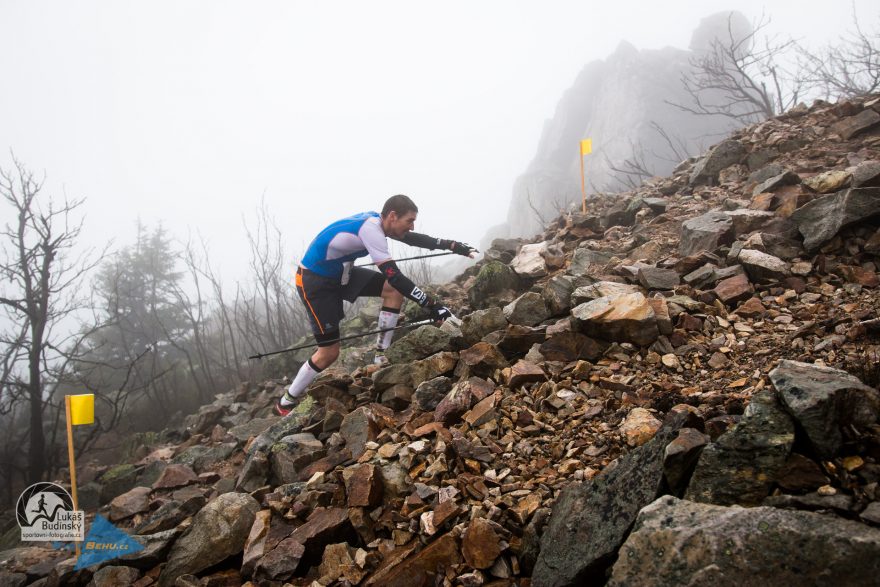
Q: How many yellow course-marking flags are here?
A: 2